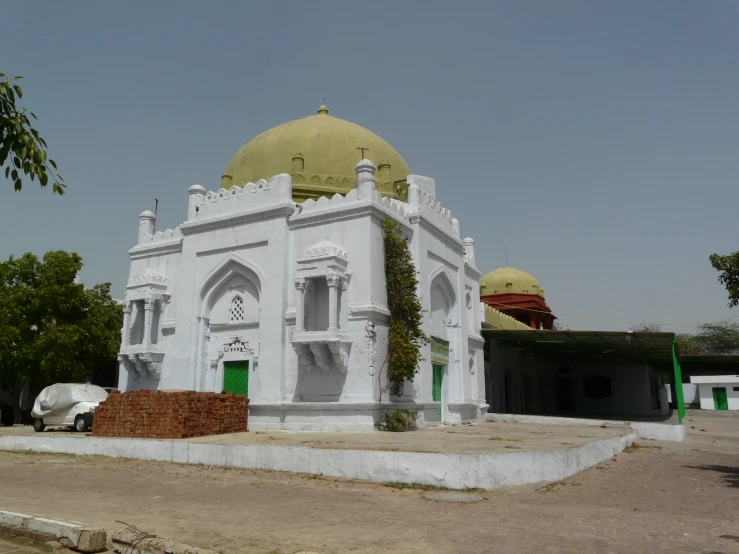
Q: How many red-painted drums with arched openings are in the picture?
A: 1